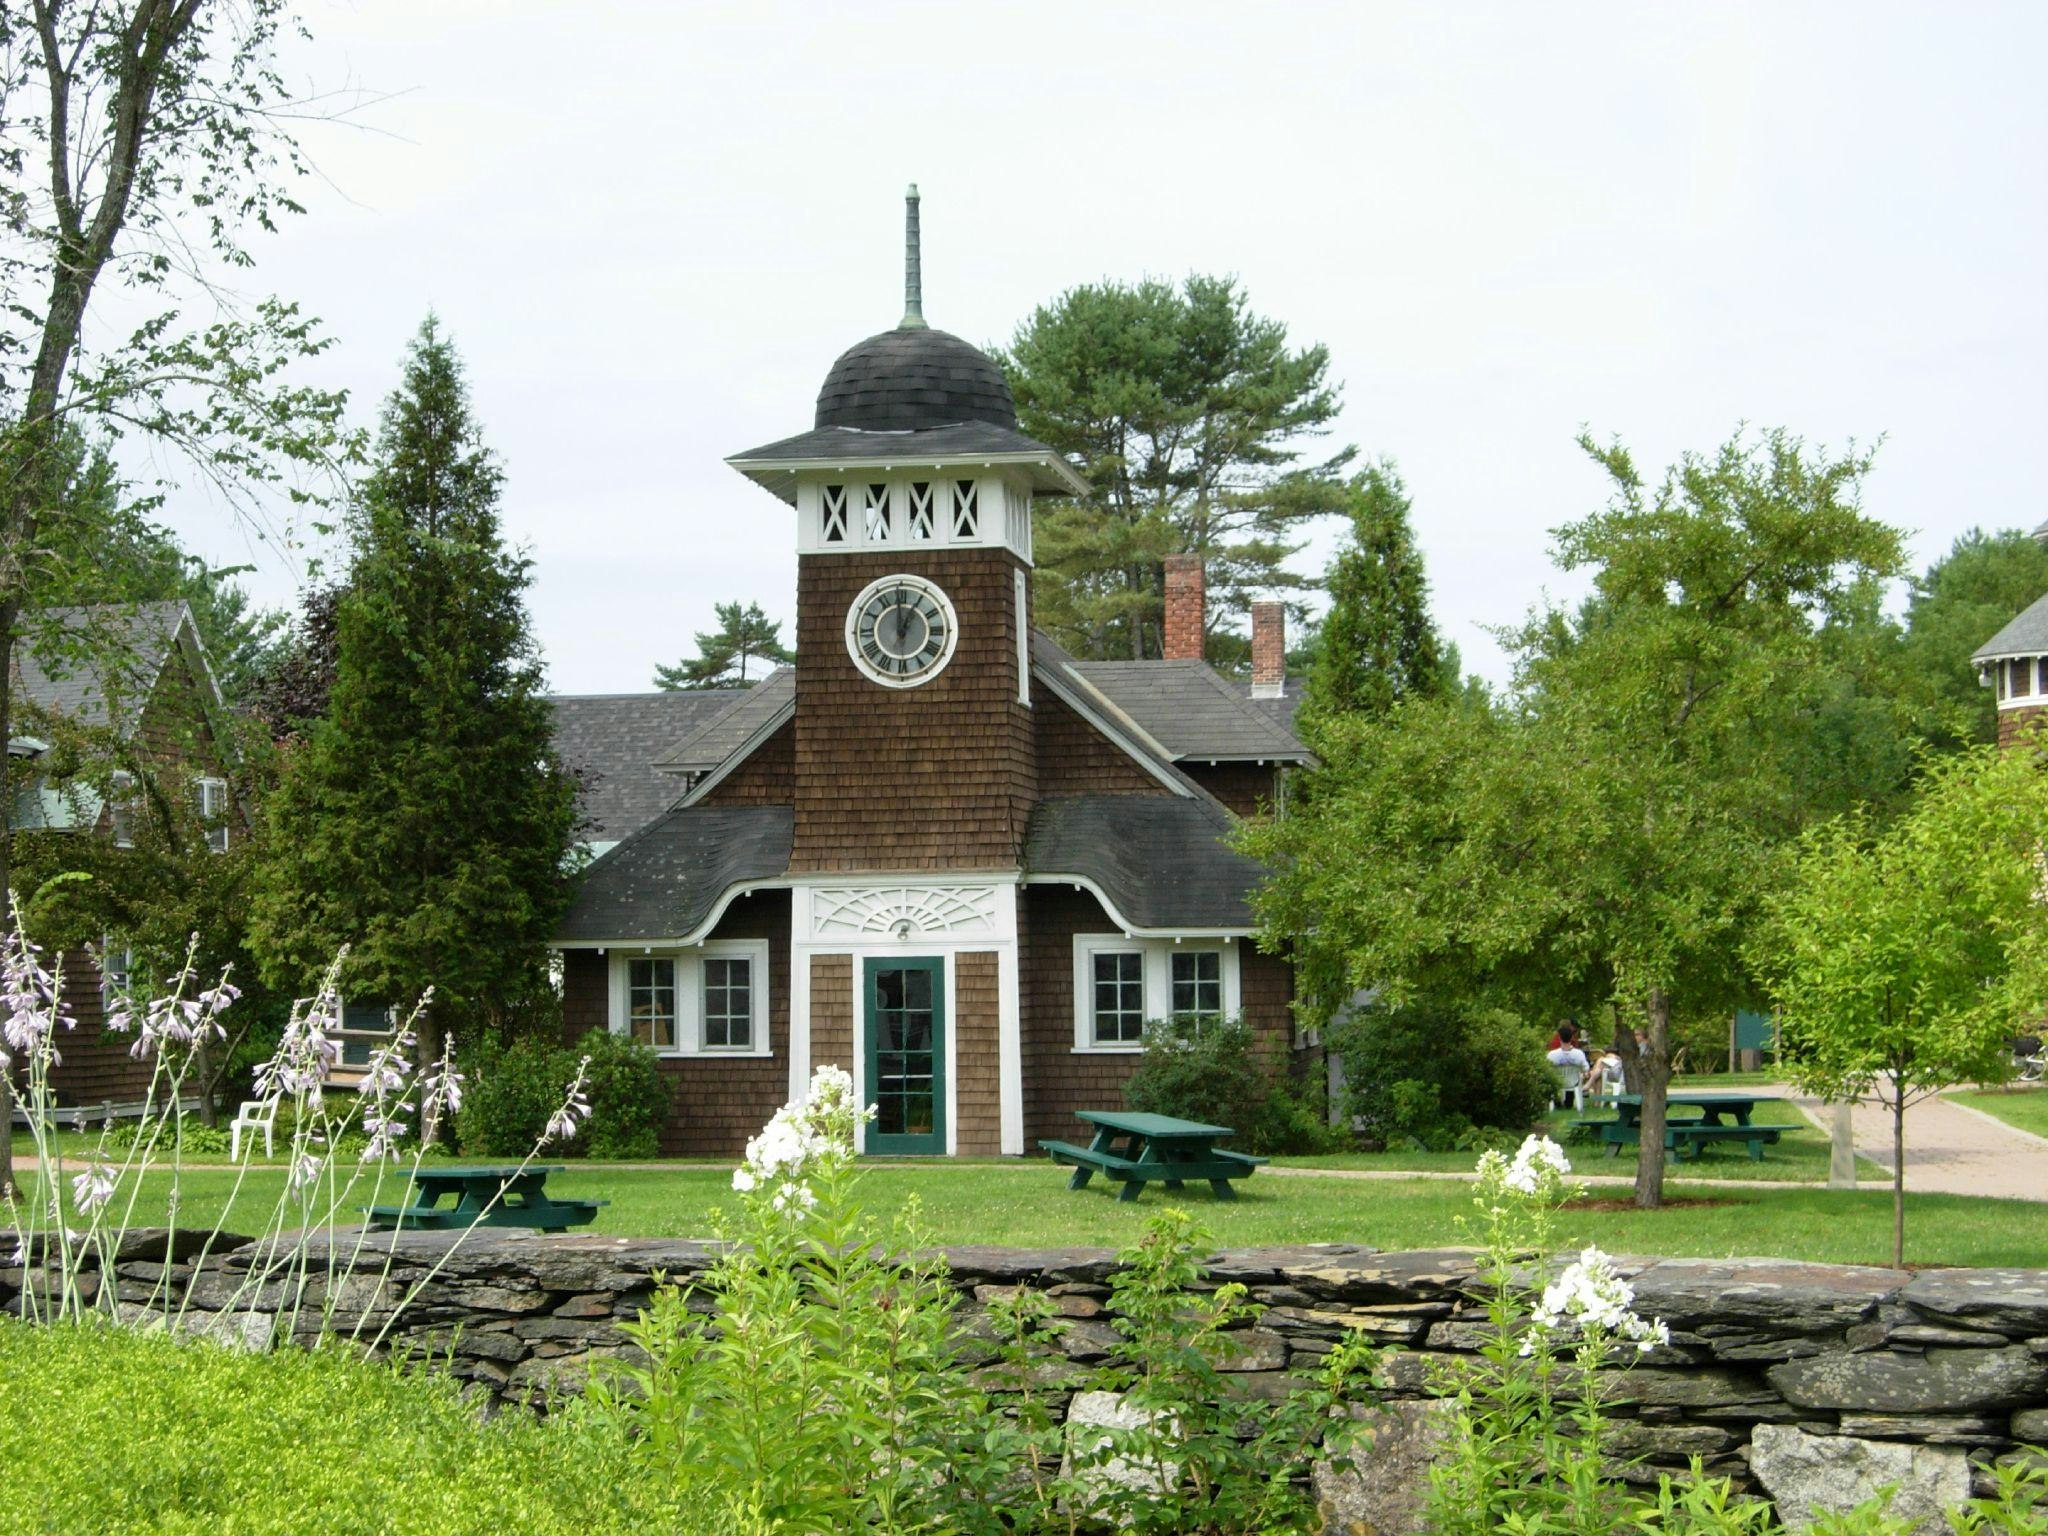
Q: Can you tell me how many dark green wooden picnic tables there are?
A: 3